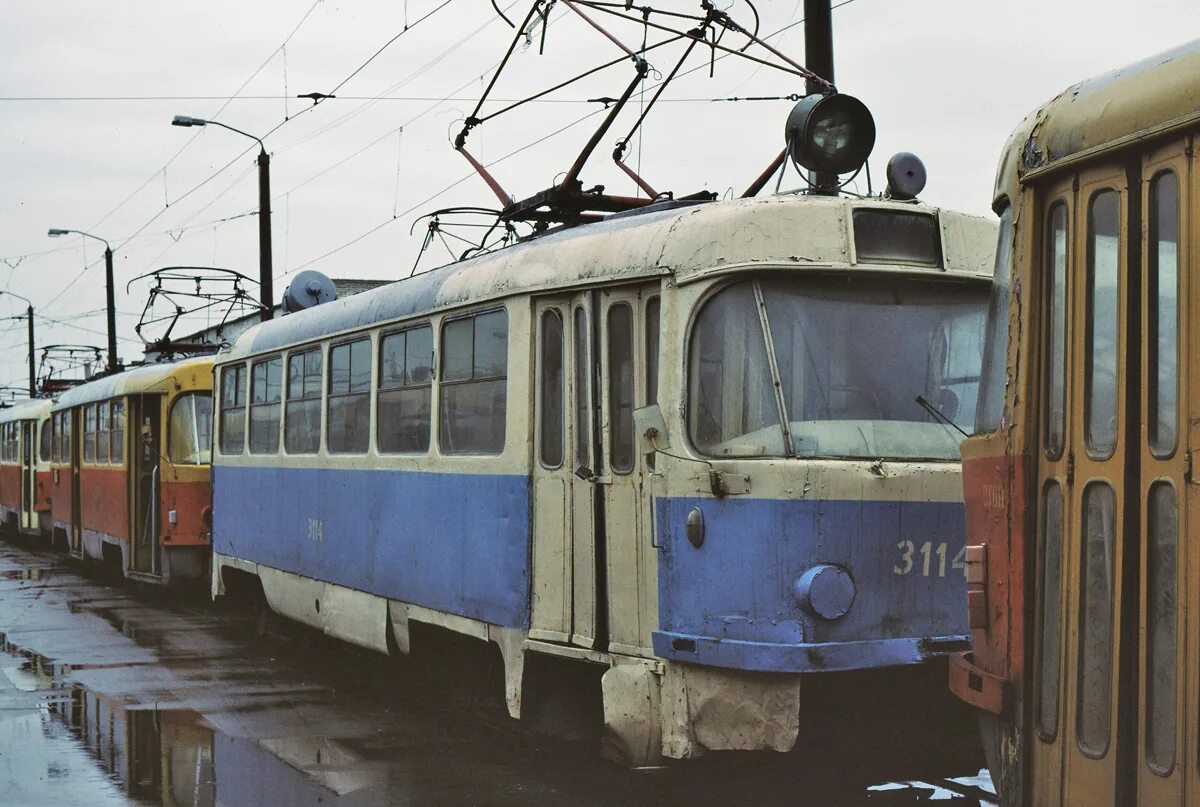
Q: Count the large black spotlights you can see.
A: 1